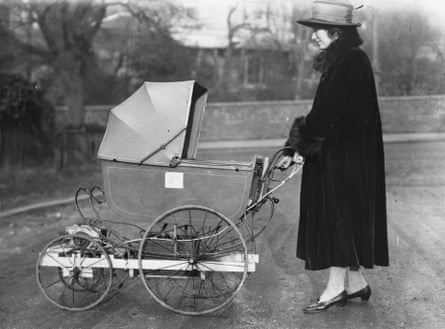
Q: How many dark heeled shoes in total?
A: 2